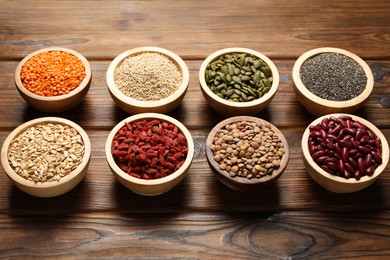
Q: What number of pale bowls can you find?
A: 7